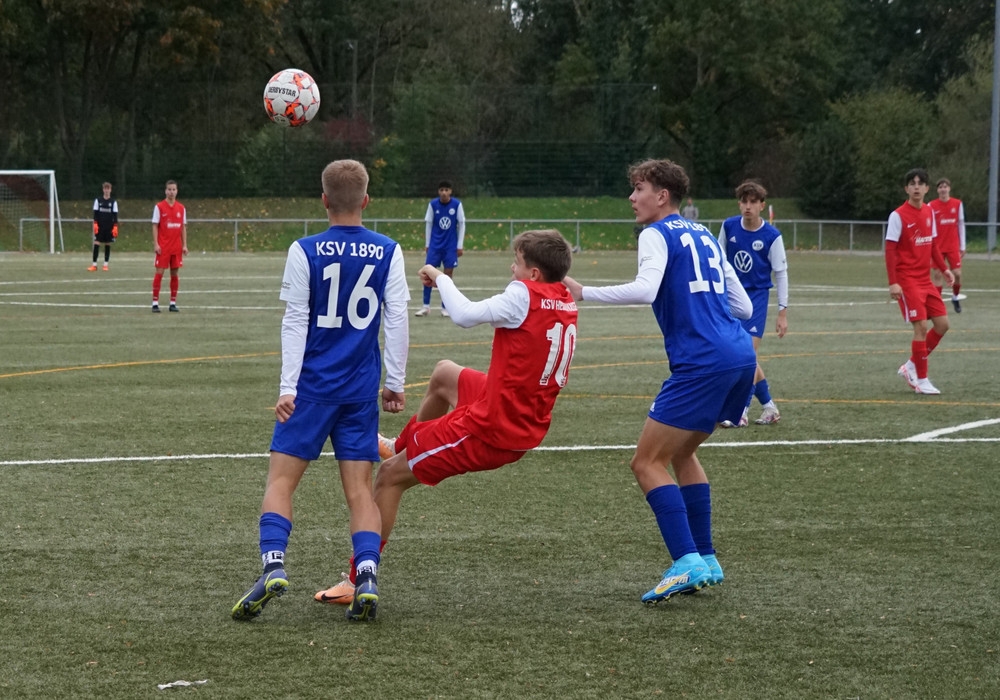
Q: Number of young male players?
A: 9